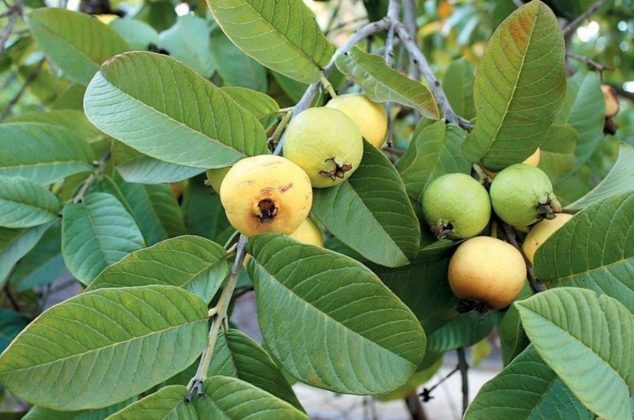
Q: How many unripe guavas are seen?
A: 2